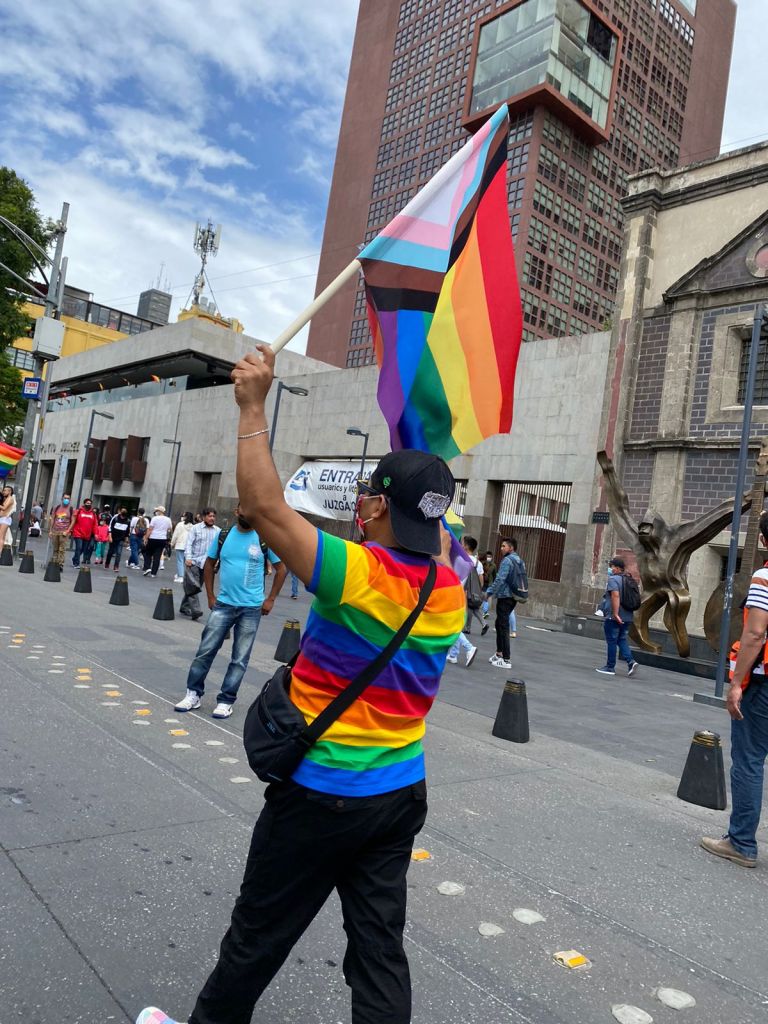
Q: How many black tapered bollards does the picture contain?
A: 9